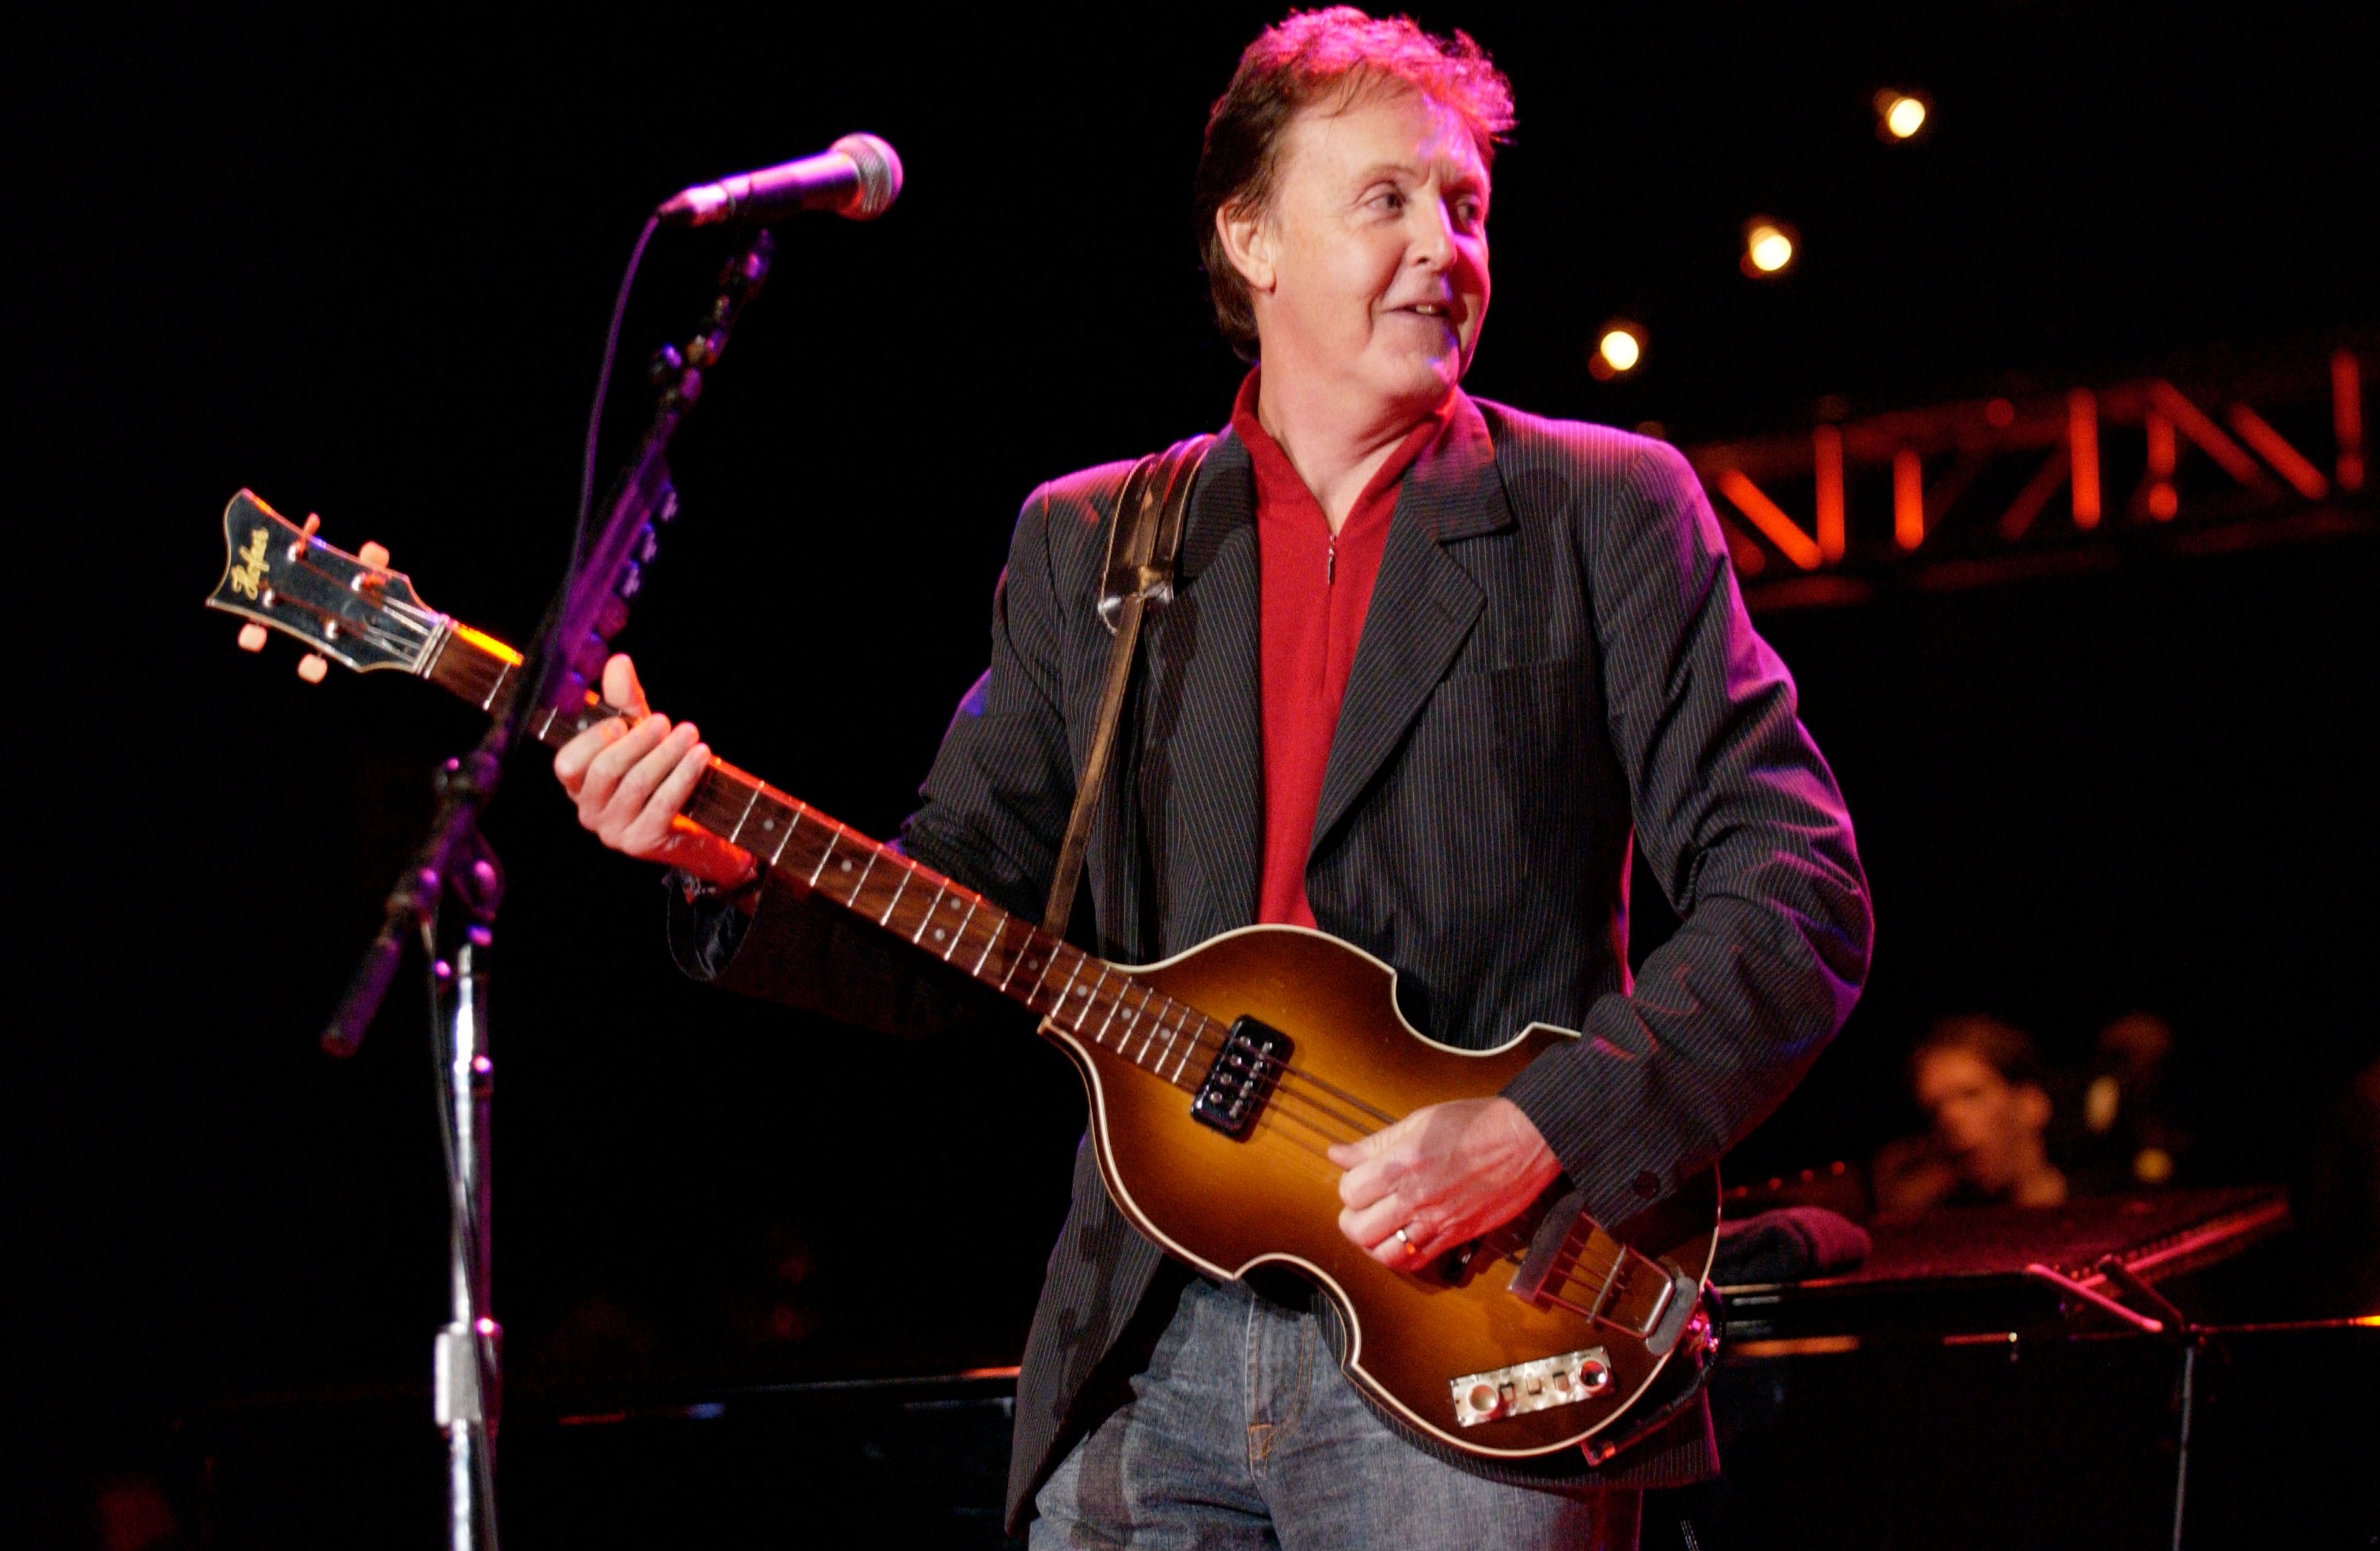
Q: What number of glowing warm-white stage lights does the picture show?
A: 3